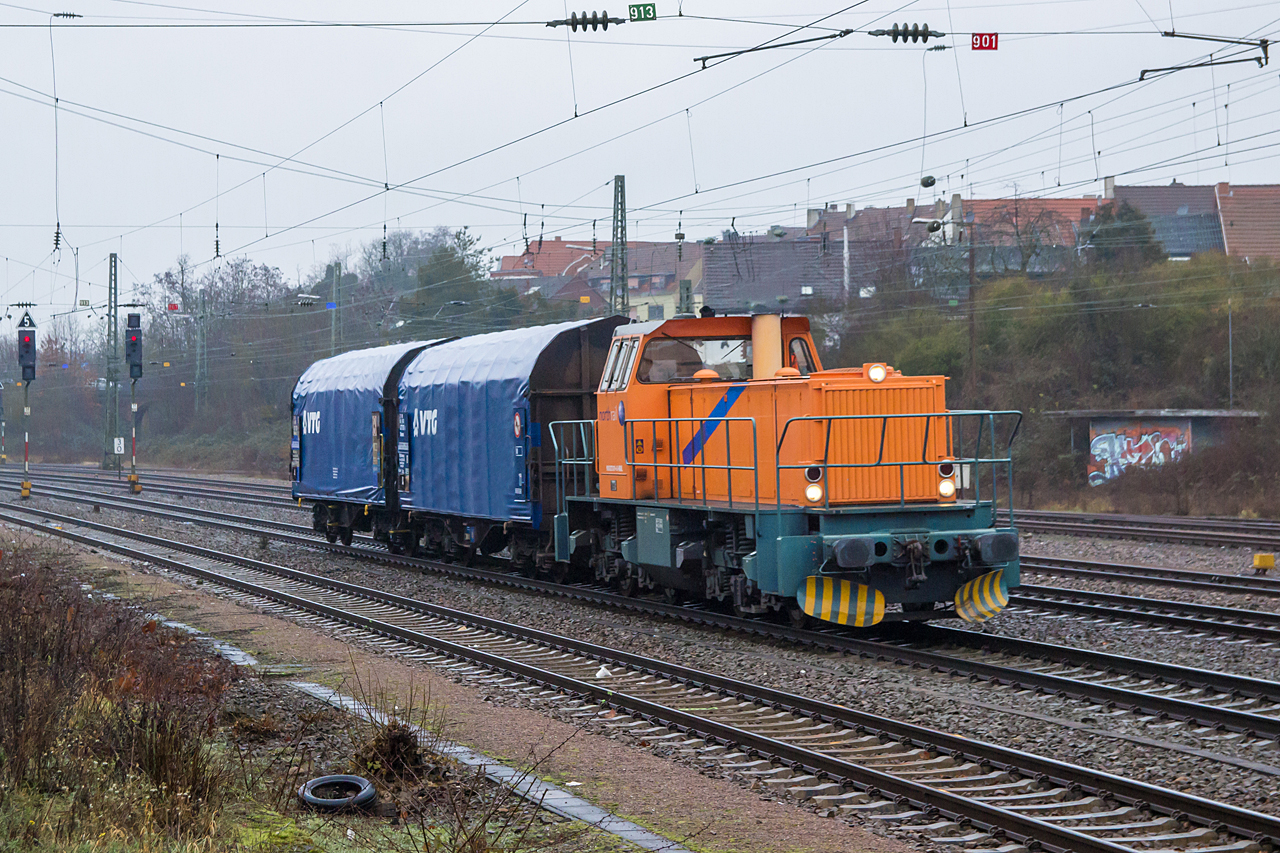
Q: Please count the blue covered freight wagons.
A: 2